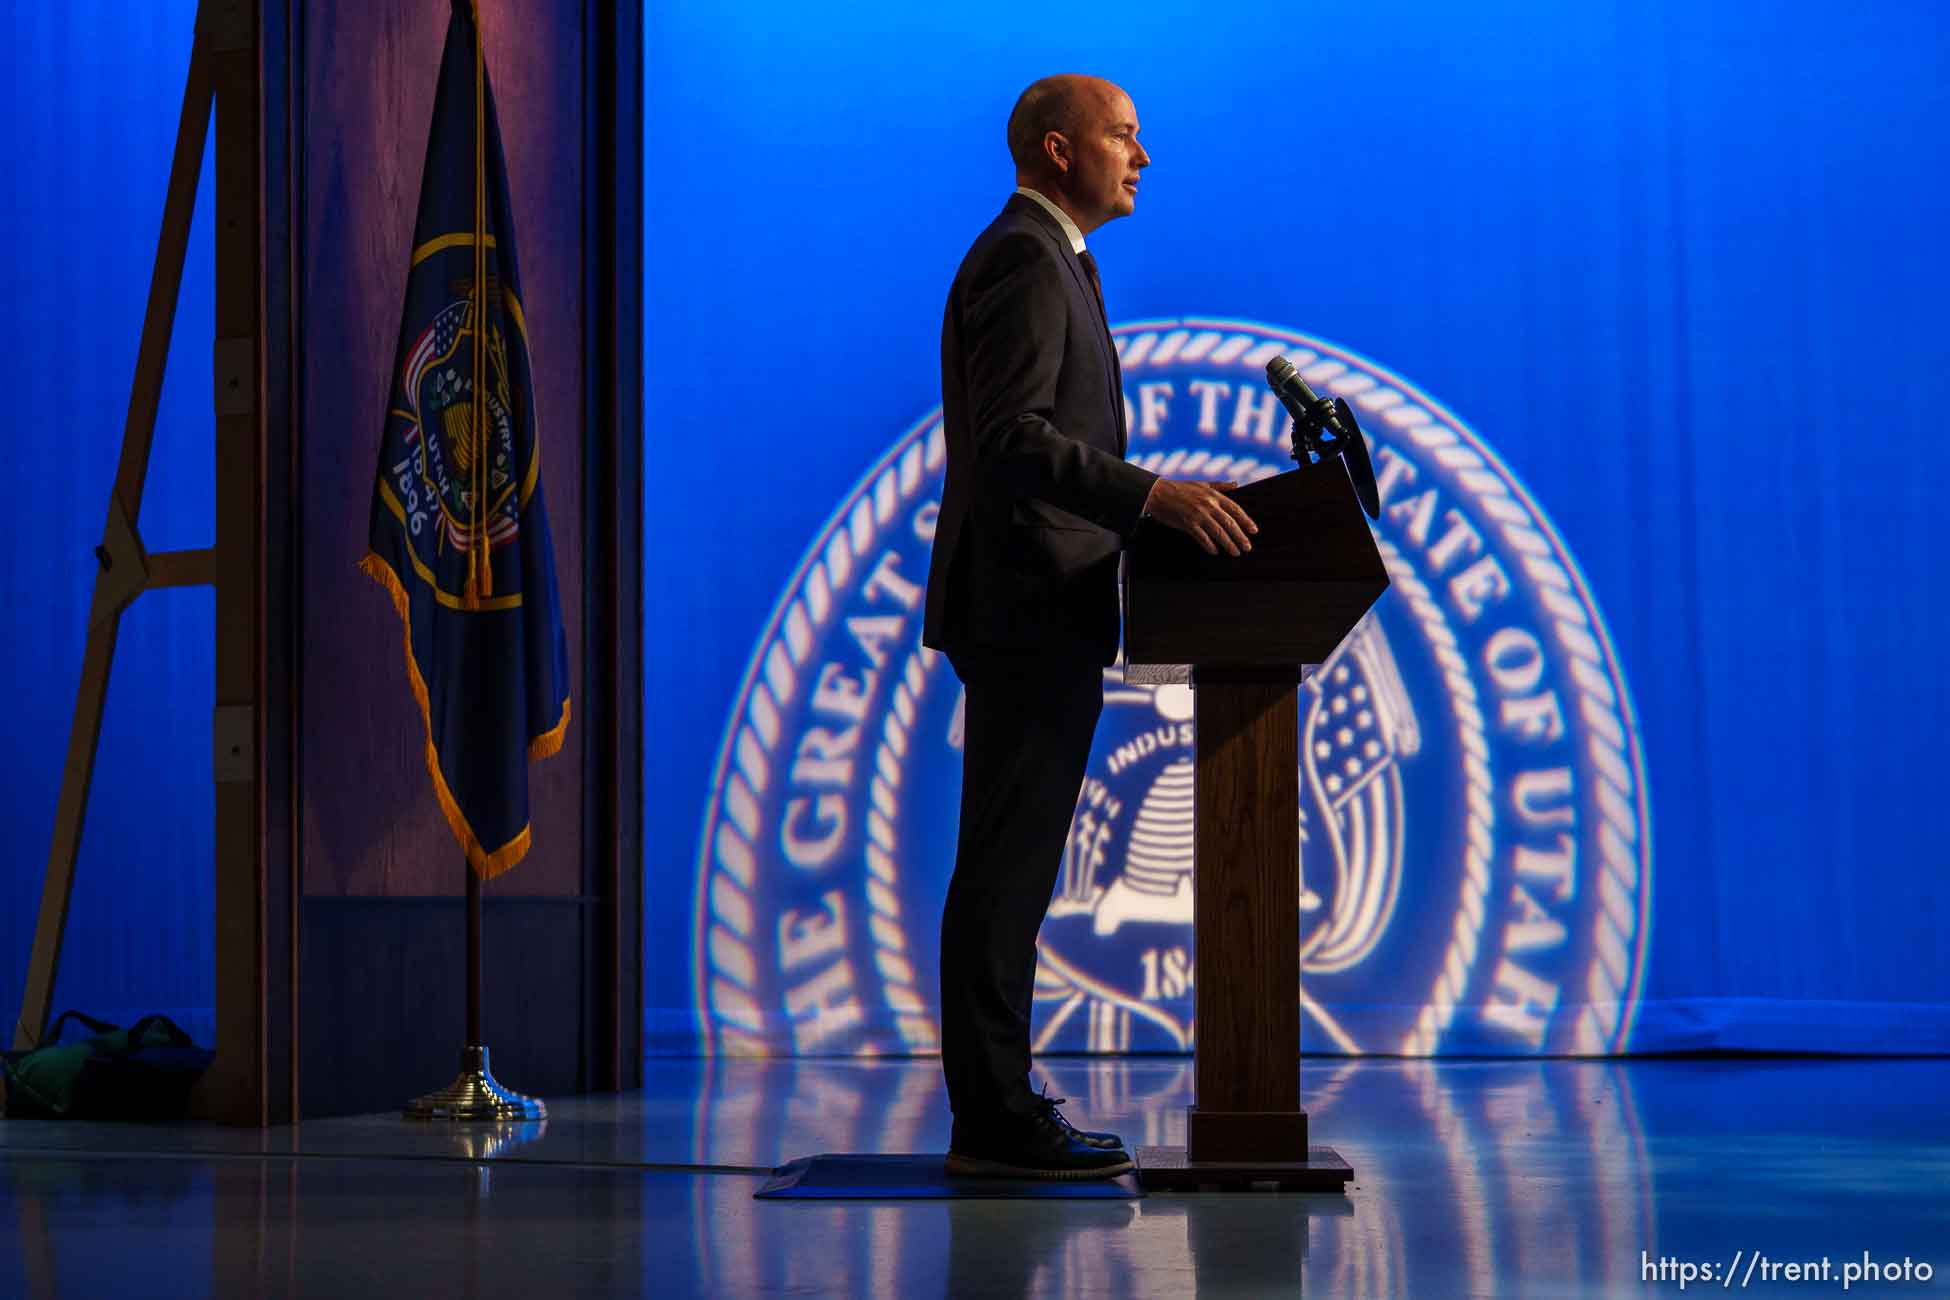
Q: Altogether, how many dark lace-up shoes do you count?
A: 2